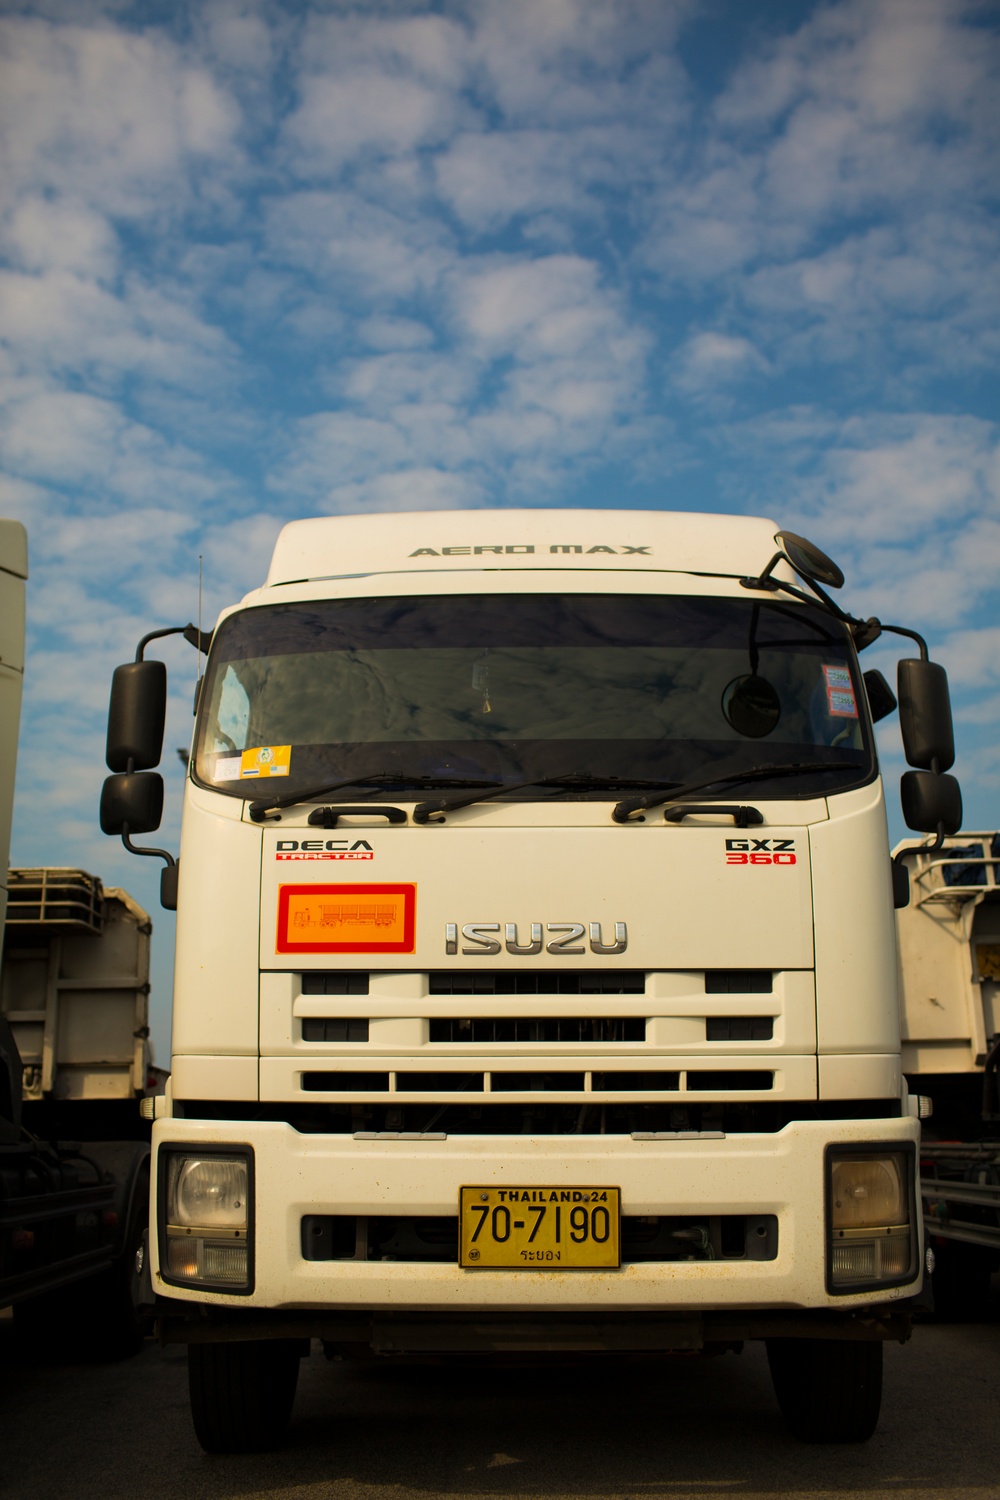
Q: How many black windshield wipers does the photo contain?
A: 3